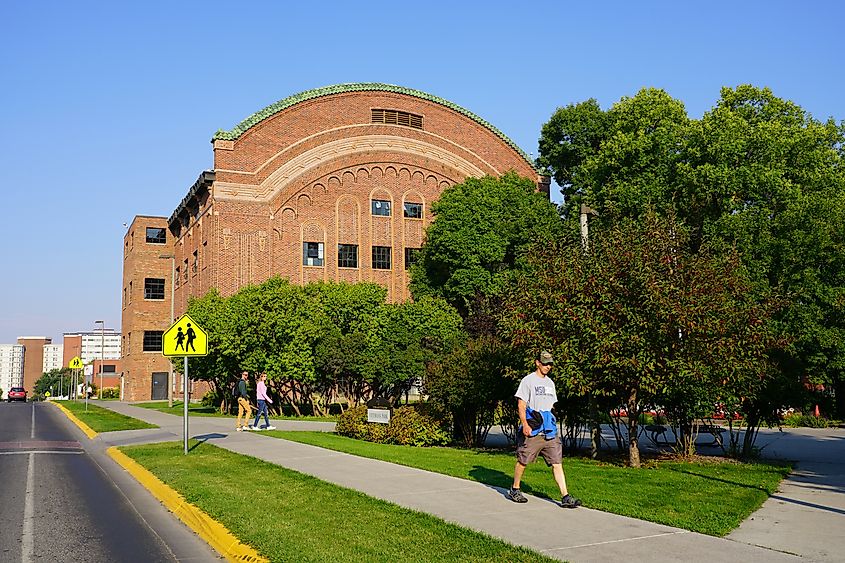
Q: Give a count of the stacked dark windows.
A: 3